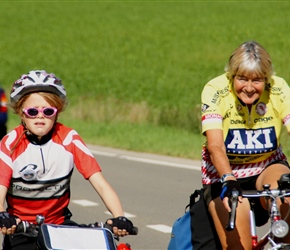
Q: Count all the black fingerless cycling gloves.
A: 3